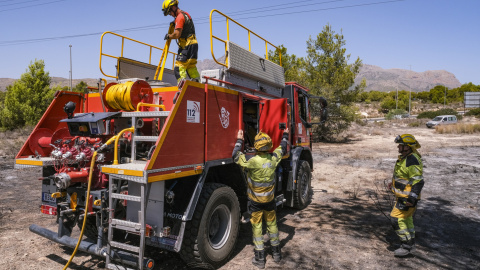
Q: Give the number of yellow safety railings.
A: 2